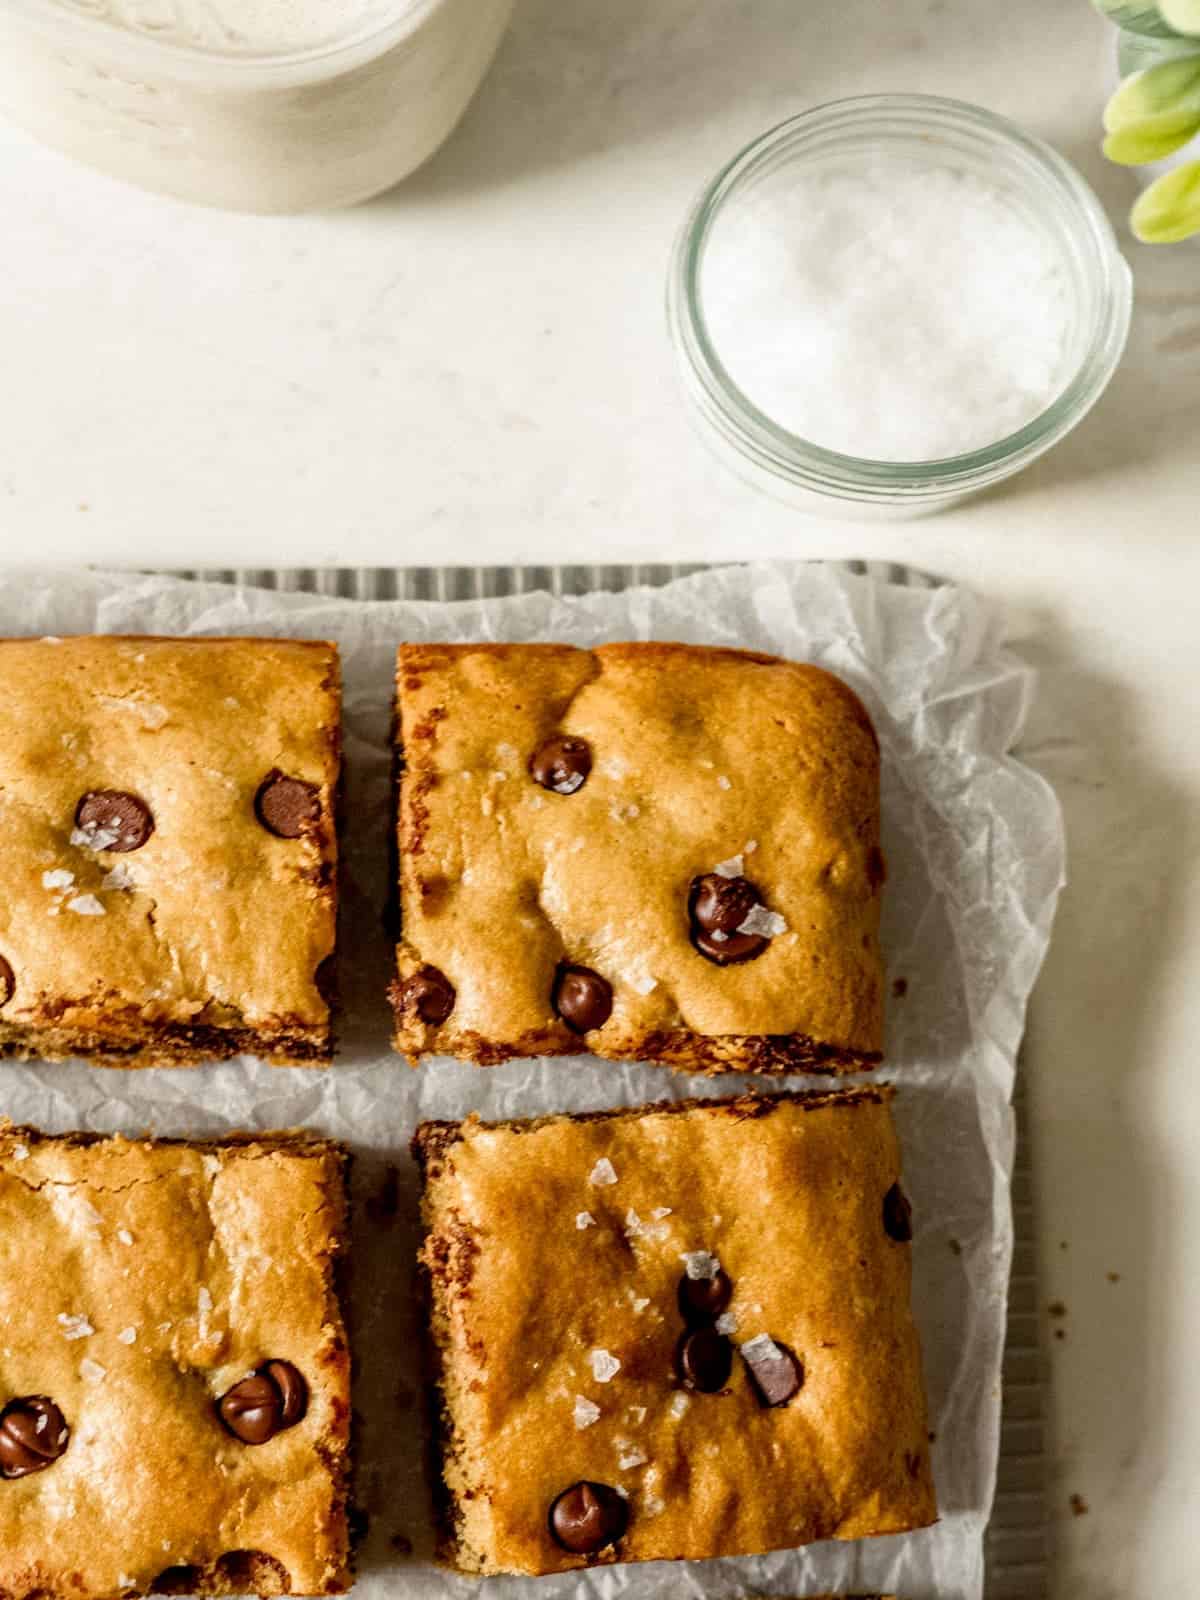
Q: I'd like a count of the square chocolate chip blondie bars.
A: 4